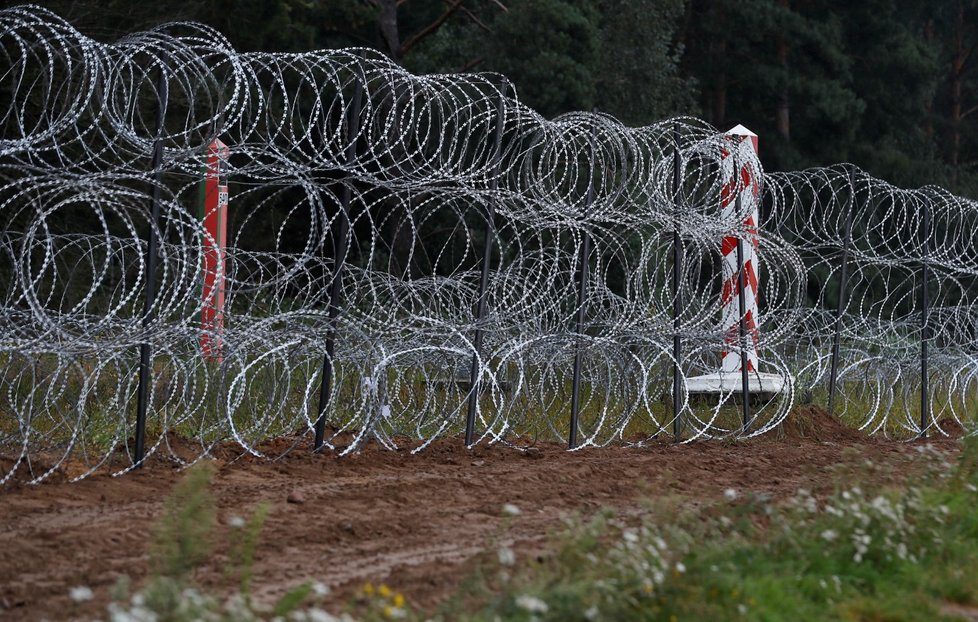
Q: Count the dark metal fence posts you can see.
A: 8